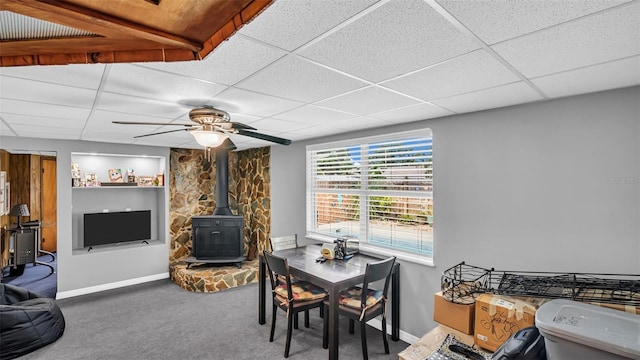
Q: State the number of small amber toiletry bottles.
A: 0